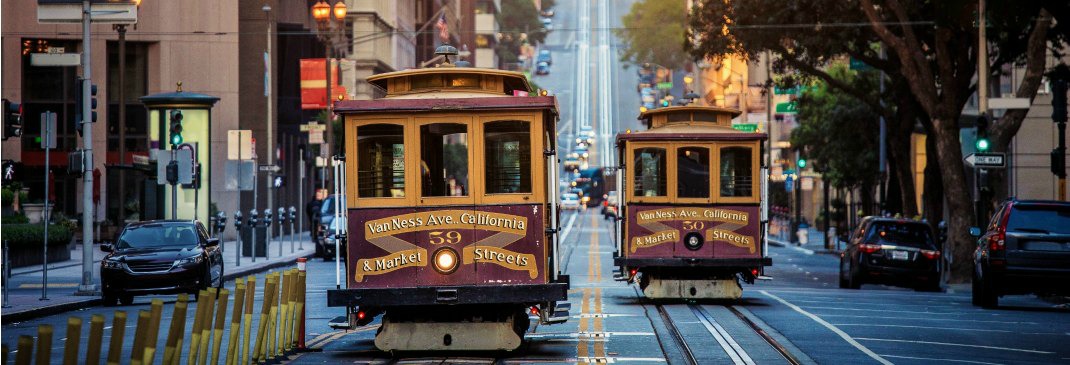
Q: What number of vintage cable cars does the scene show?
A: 2